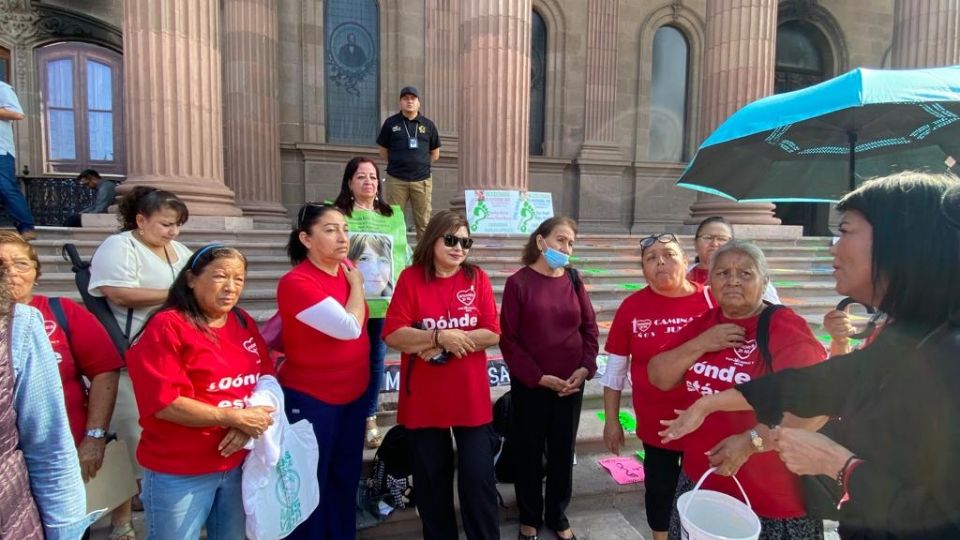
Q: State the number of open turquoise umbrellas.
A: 1